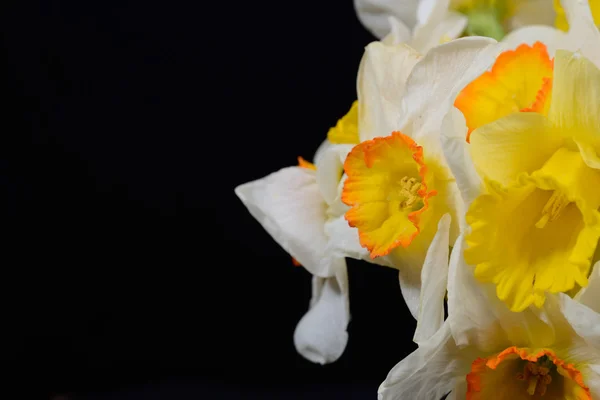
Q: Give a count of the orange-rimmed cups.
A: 3